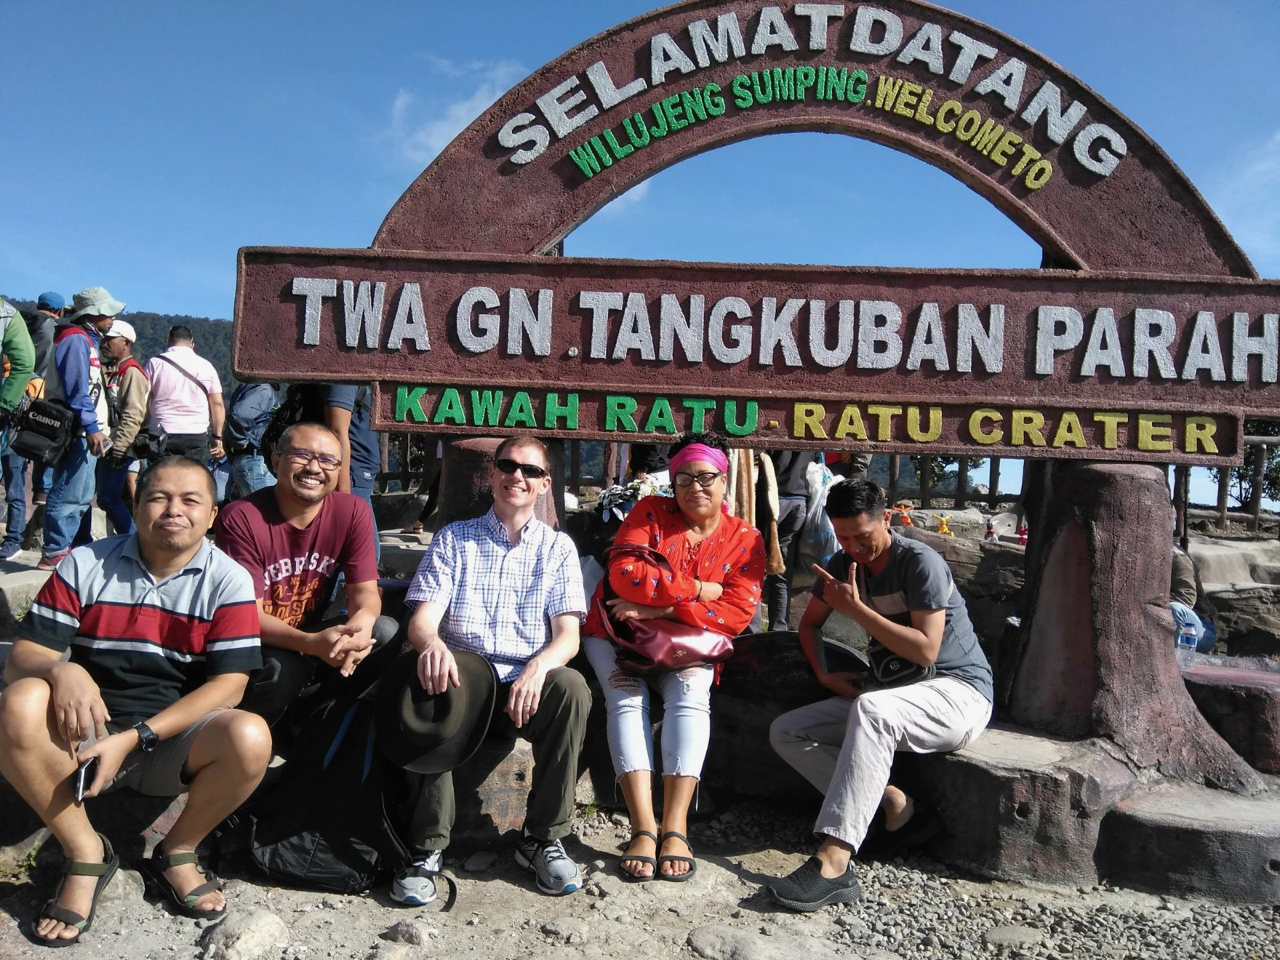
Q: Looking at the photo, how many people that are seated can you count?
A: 5